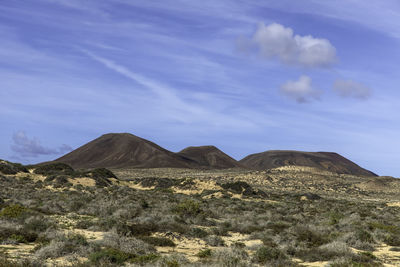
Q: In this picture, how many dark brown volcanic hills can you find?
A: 3